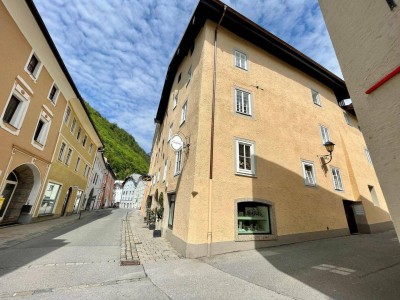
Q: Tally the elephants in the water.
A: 0